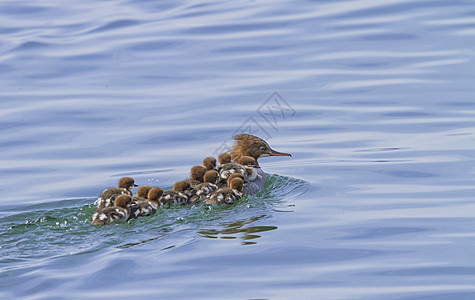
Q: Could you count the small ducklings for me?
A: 12